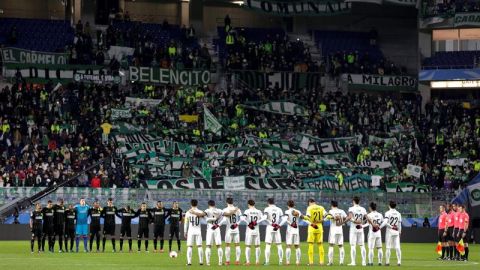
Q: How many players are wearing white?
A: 10